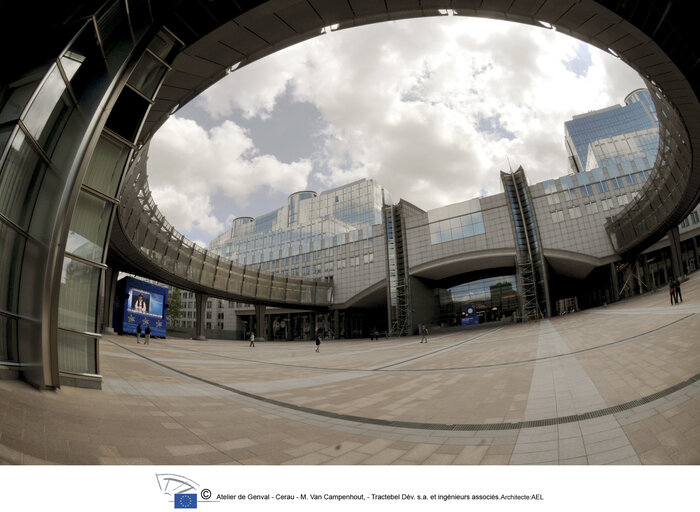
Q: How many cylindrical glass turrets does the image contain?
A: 3